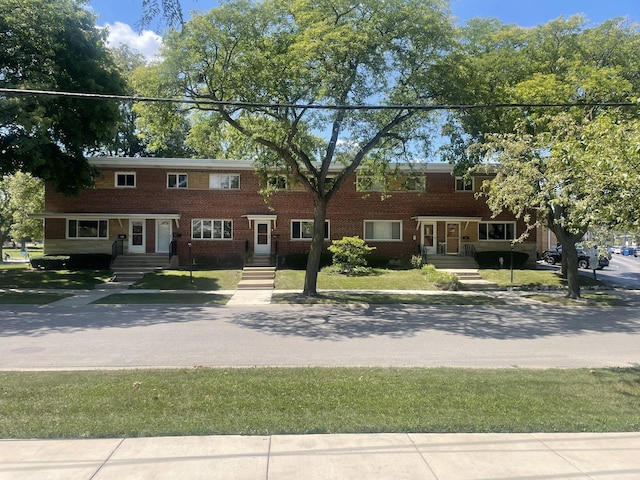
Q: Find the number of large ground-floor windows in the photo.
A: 5